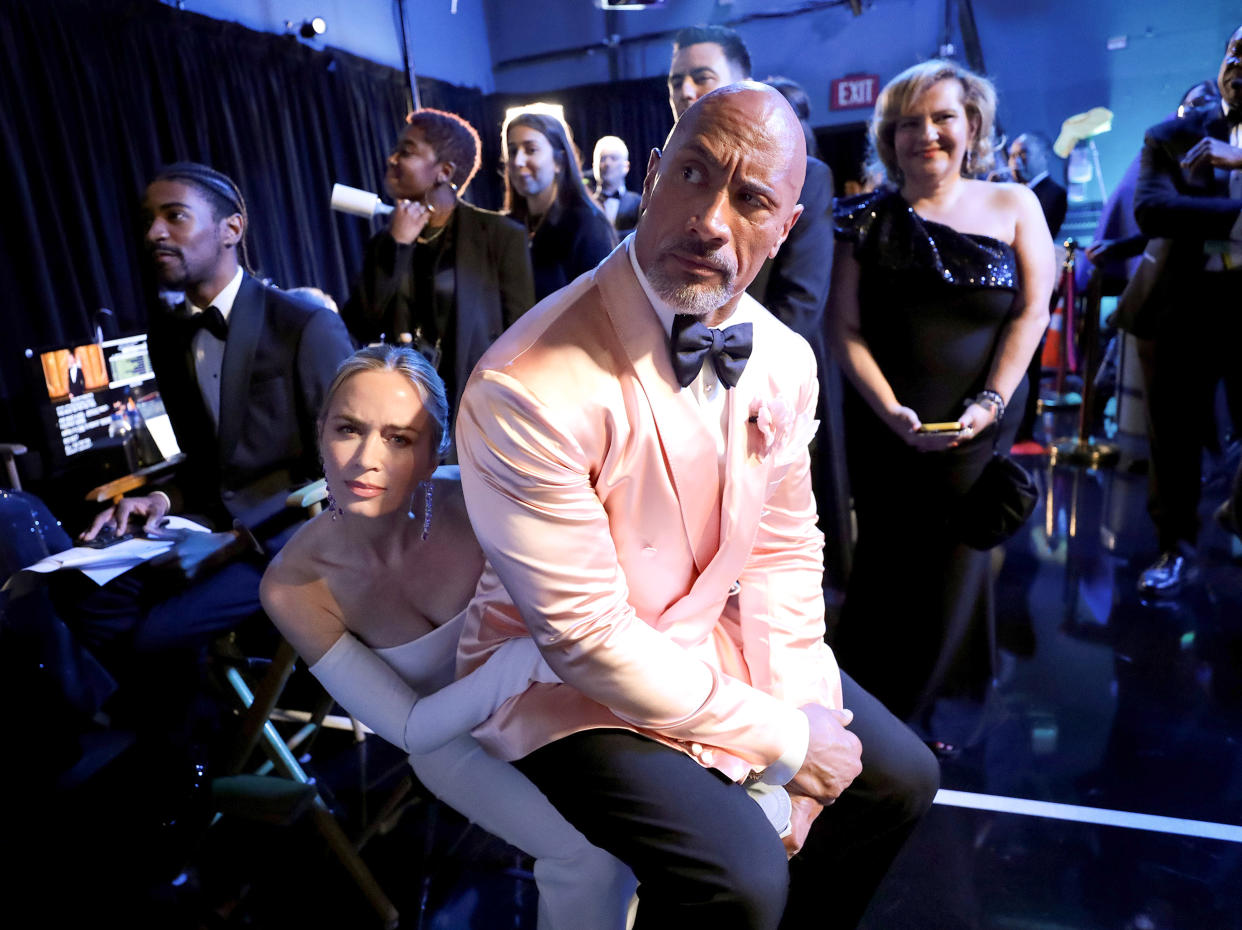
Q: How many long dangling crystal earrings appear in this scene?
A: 2